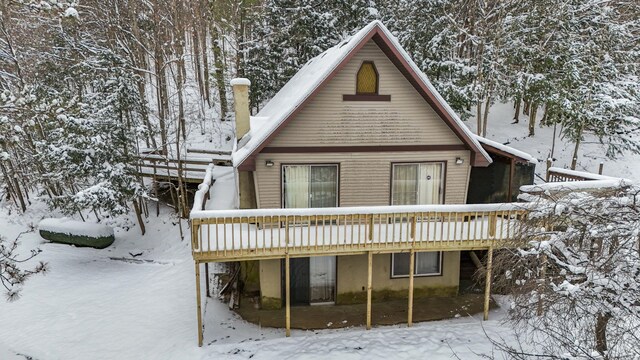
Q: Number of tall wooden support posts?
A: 5